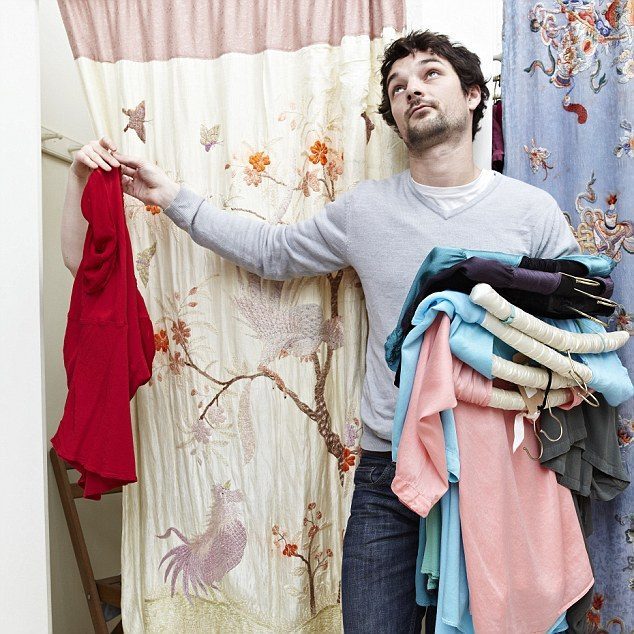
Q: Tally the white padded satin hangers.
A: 4